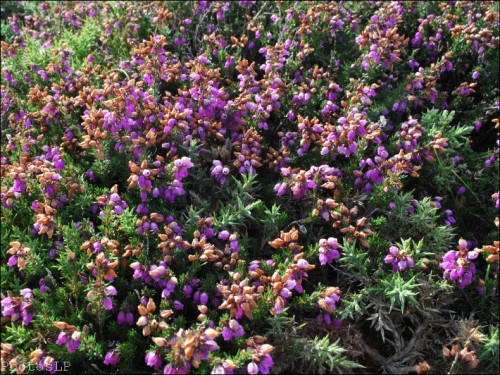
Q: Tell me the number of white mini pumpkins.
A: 0